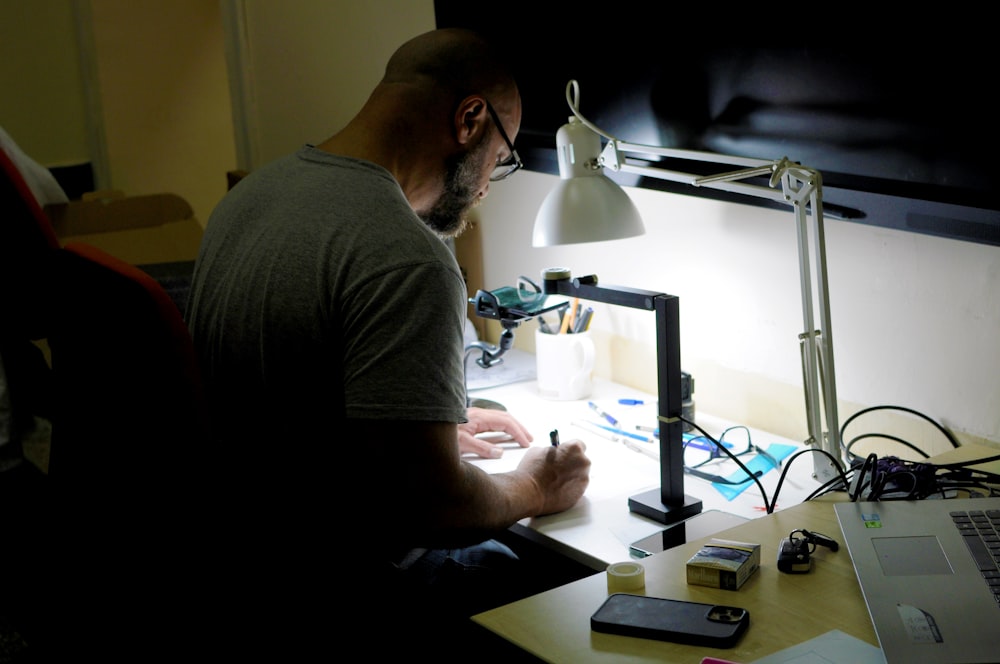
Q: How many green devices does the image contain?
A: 1